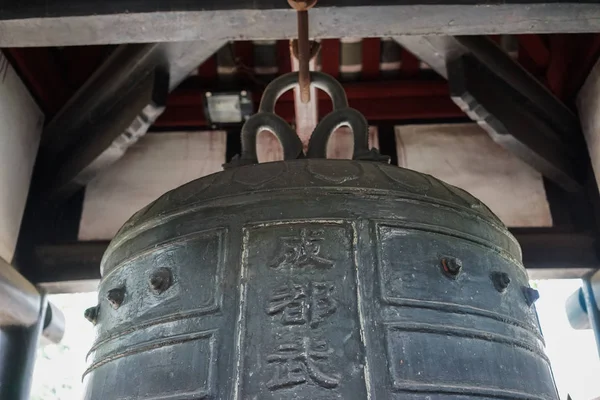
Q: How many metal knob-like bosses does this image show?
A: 6